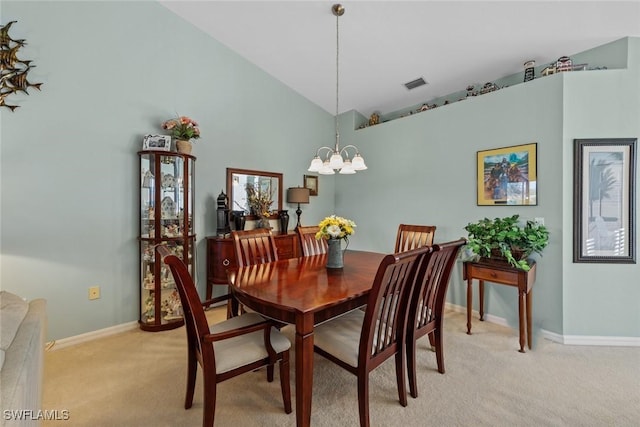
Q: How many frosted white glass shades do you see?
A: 5